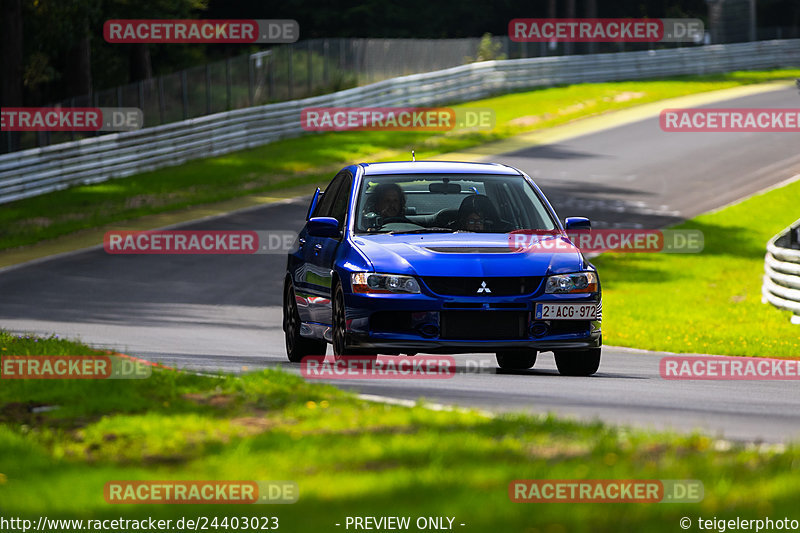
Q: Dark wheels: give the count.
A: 4